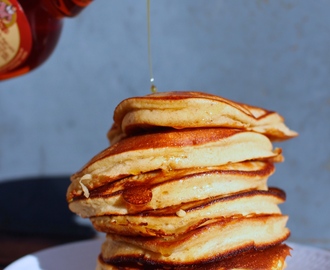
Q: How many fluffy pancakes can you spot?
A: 6